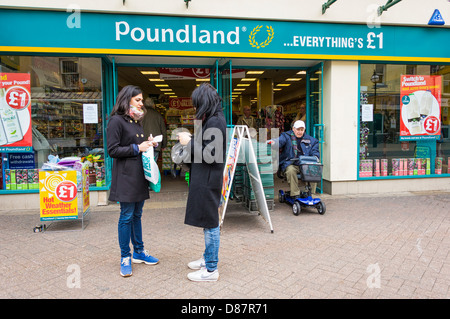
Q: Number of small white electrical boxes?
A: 0